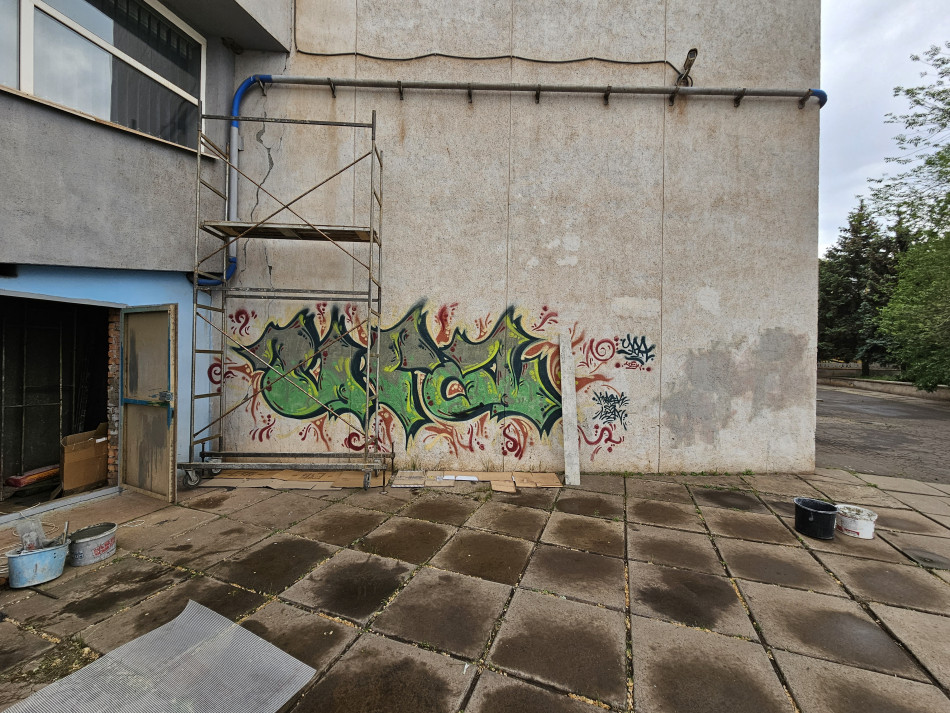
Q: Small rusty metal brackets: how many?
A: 9